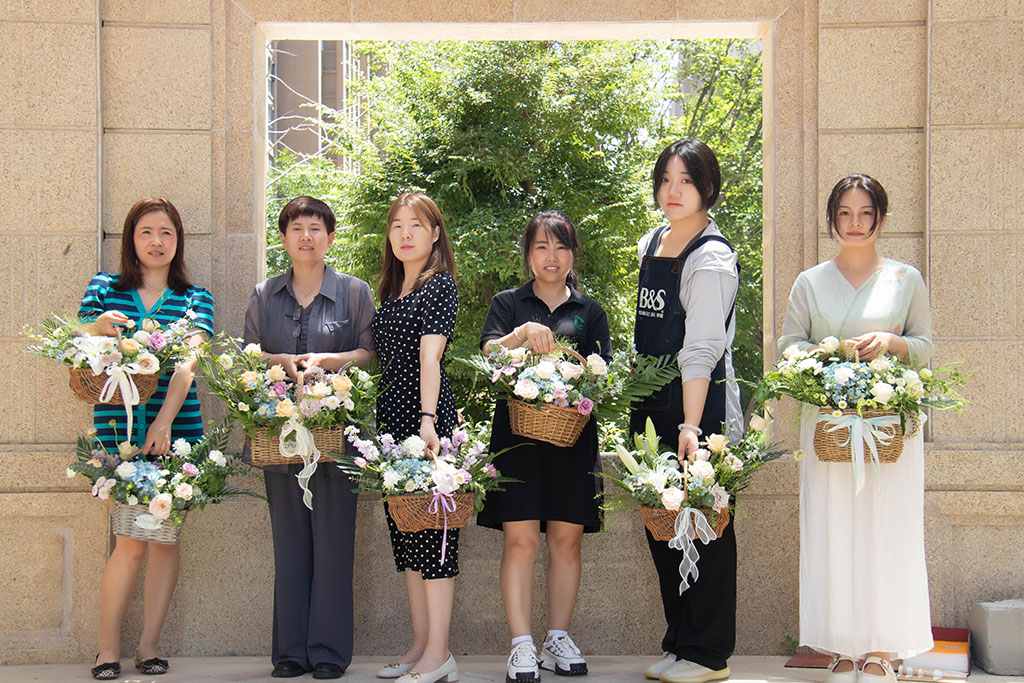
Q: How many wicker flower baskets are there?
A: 7